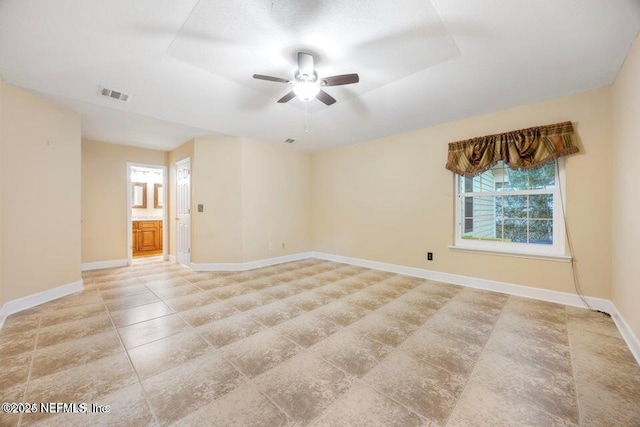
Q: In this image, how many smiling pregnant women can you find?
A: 0